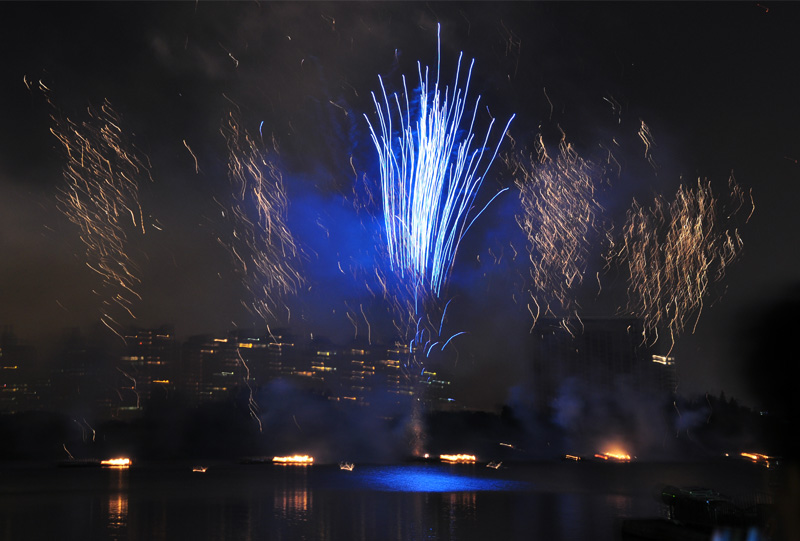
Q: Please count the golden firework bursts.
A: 4